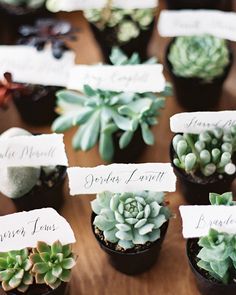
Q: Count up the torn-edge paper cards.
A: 9